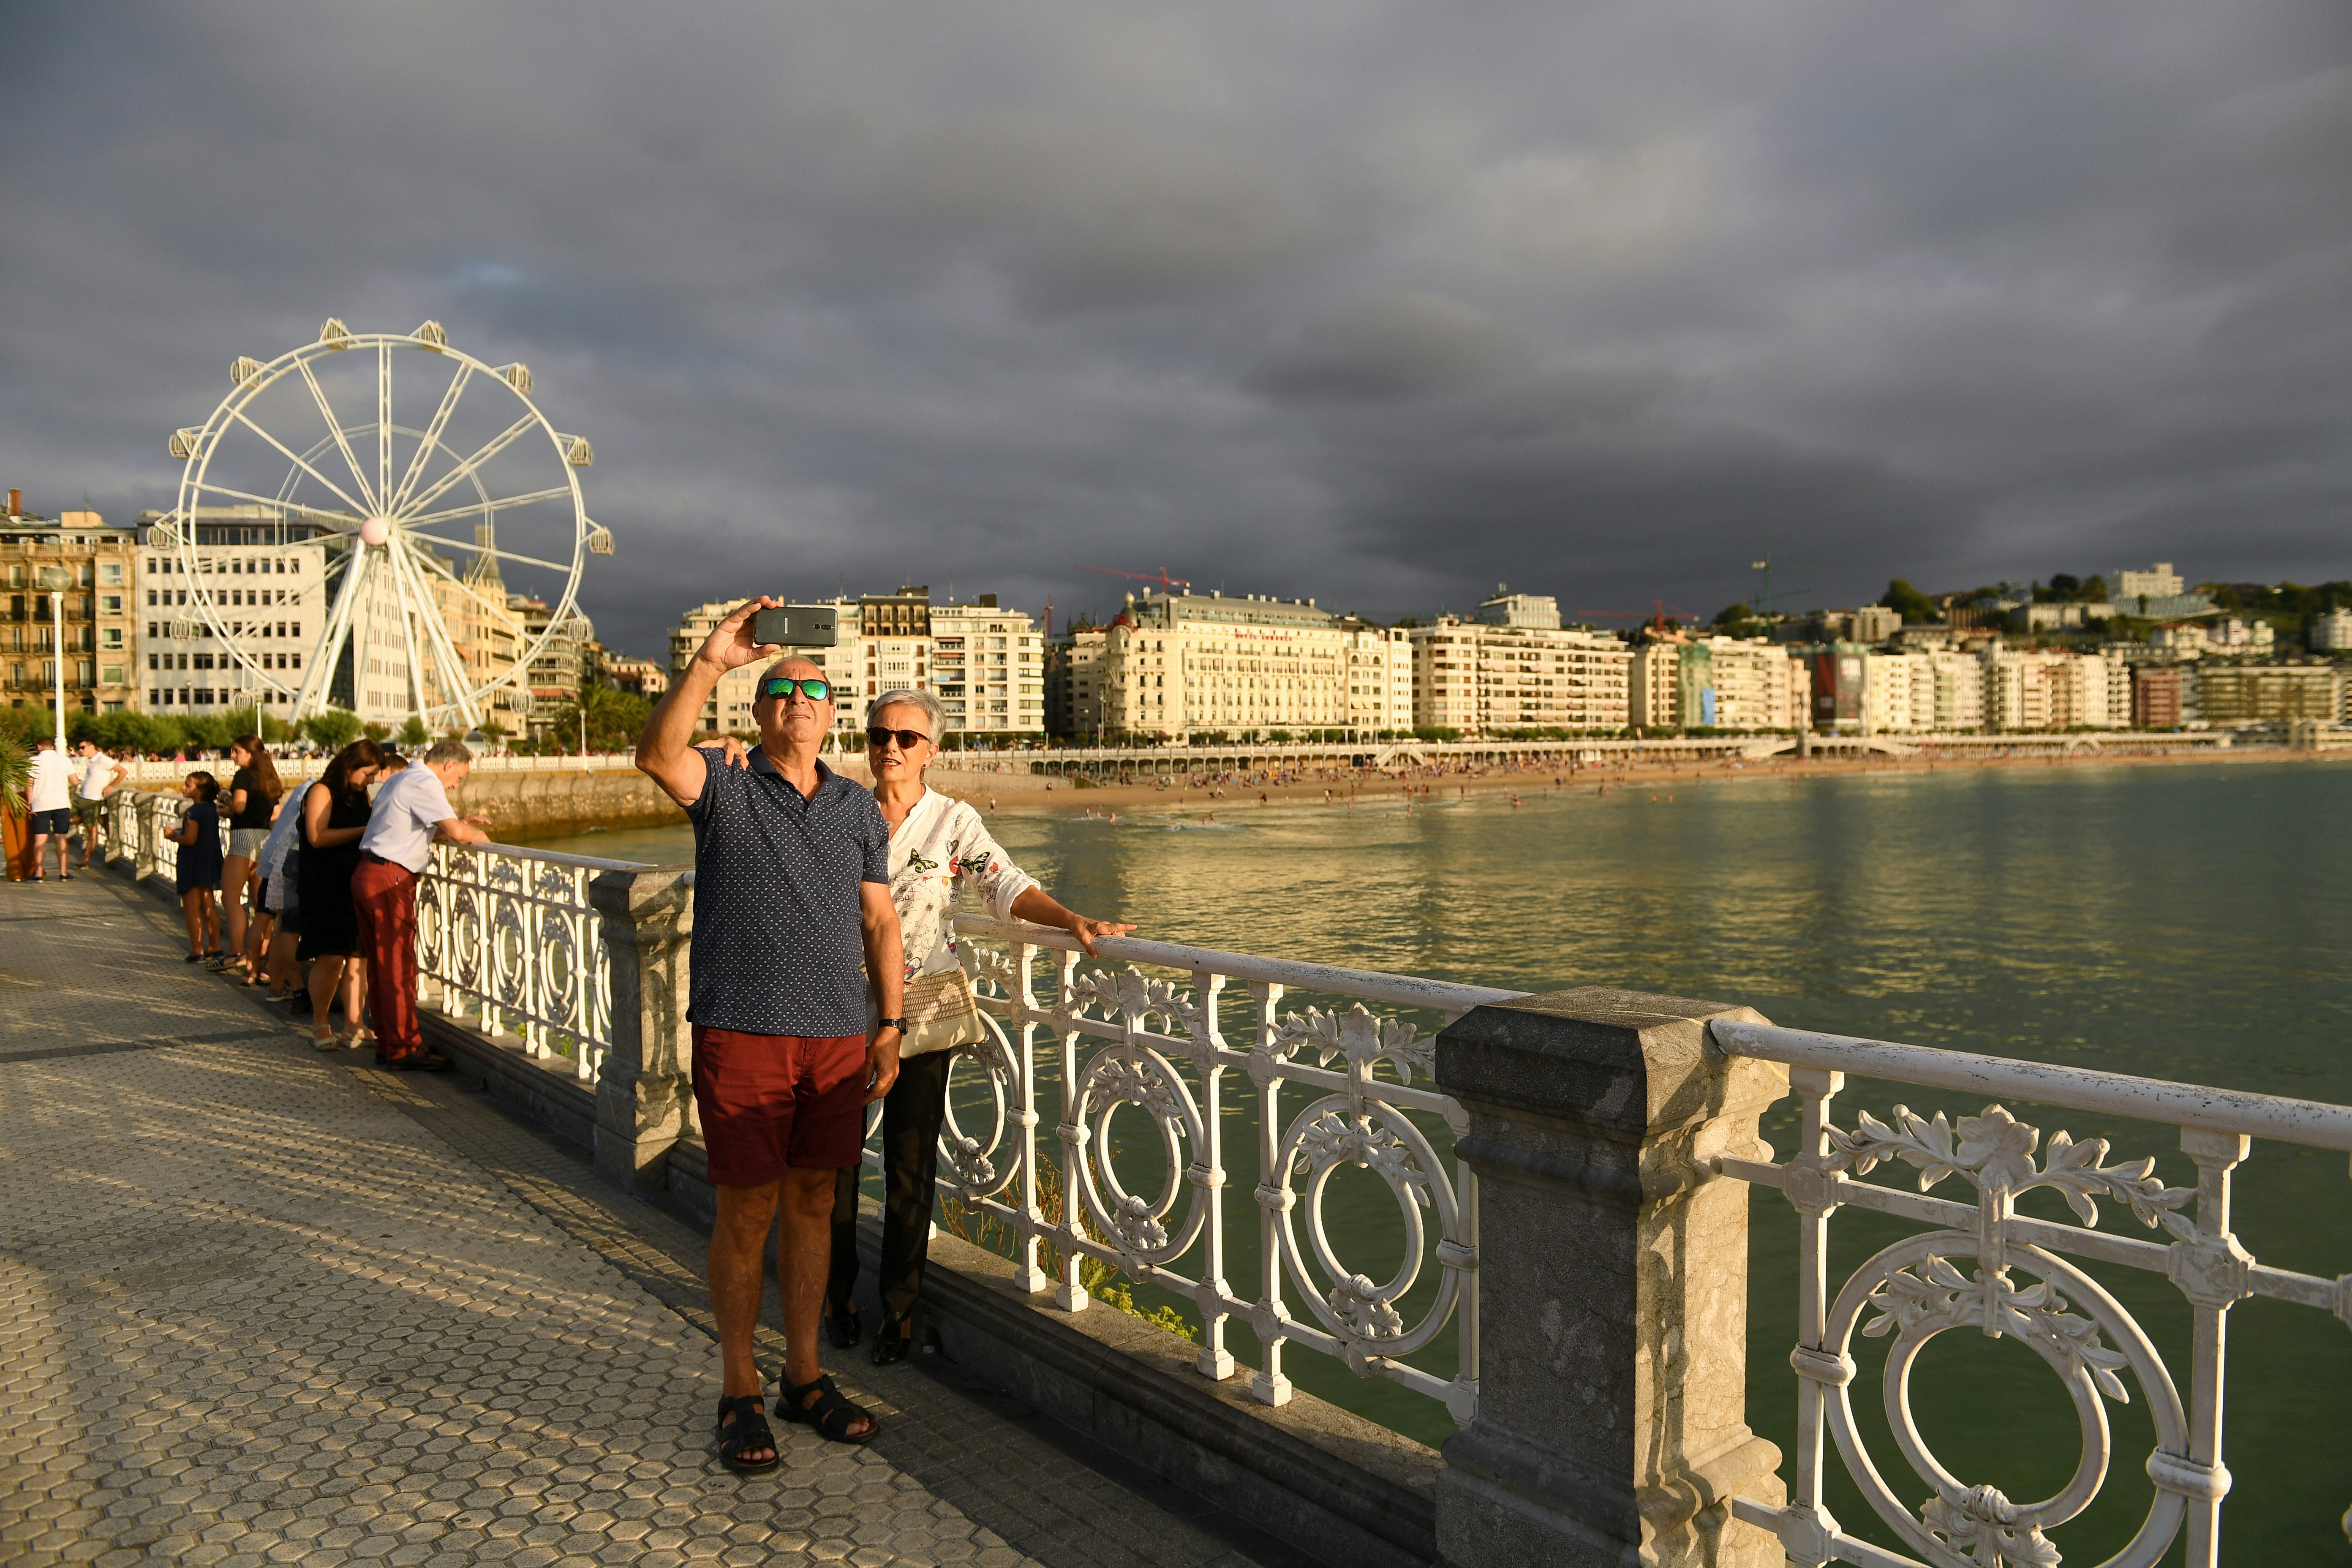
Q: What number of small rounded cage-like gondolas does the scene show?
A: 12